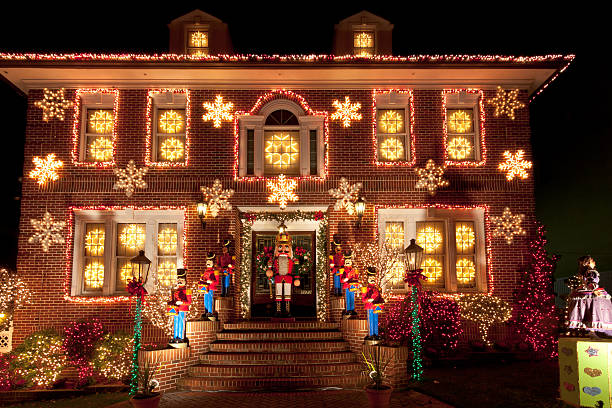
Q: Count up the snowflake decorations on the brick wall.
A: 13